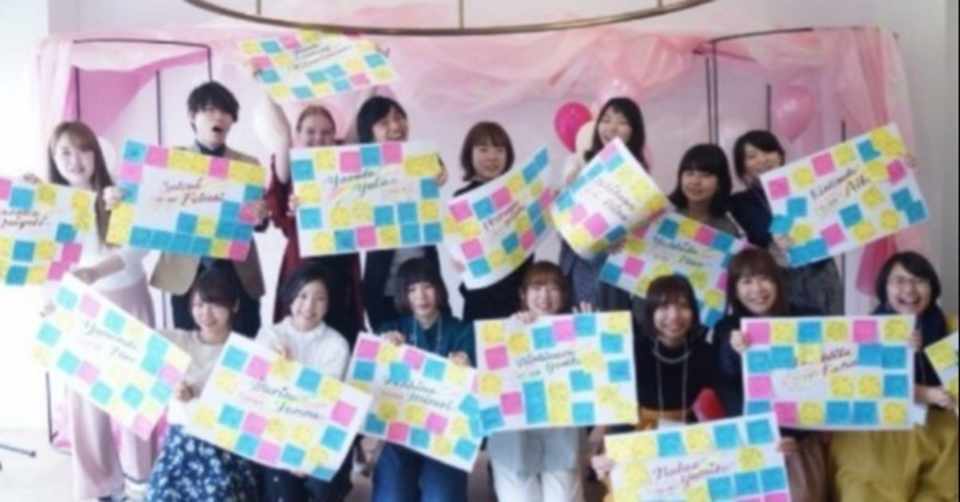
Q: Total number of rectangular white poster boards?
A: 15